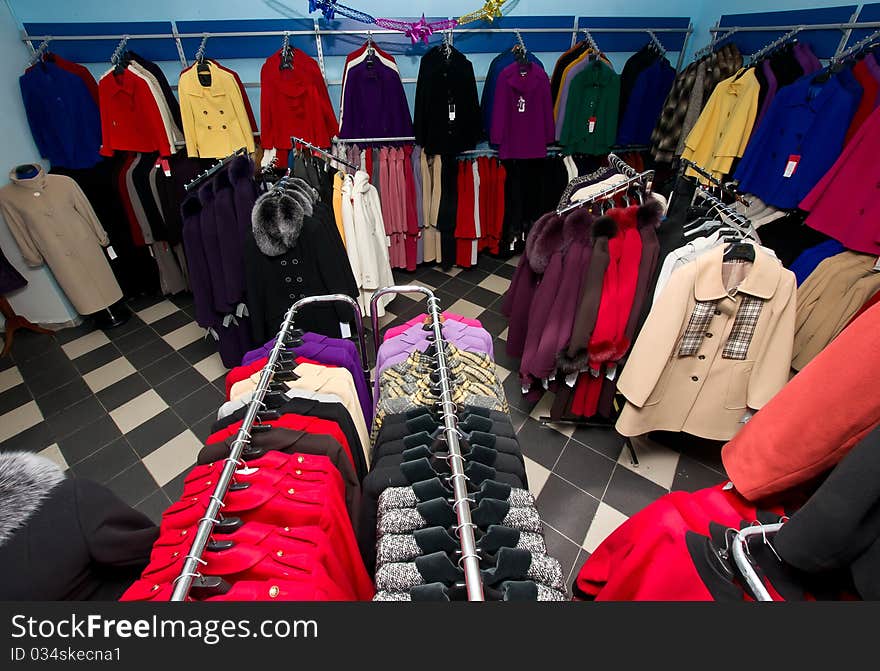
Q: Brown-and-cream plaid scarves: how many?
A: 1